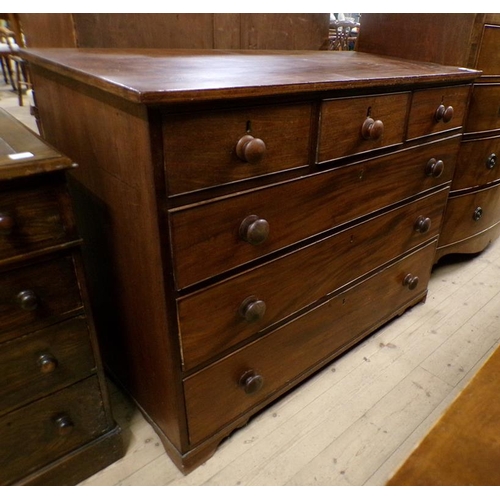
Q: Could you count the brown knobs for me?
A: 13